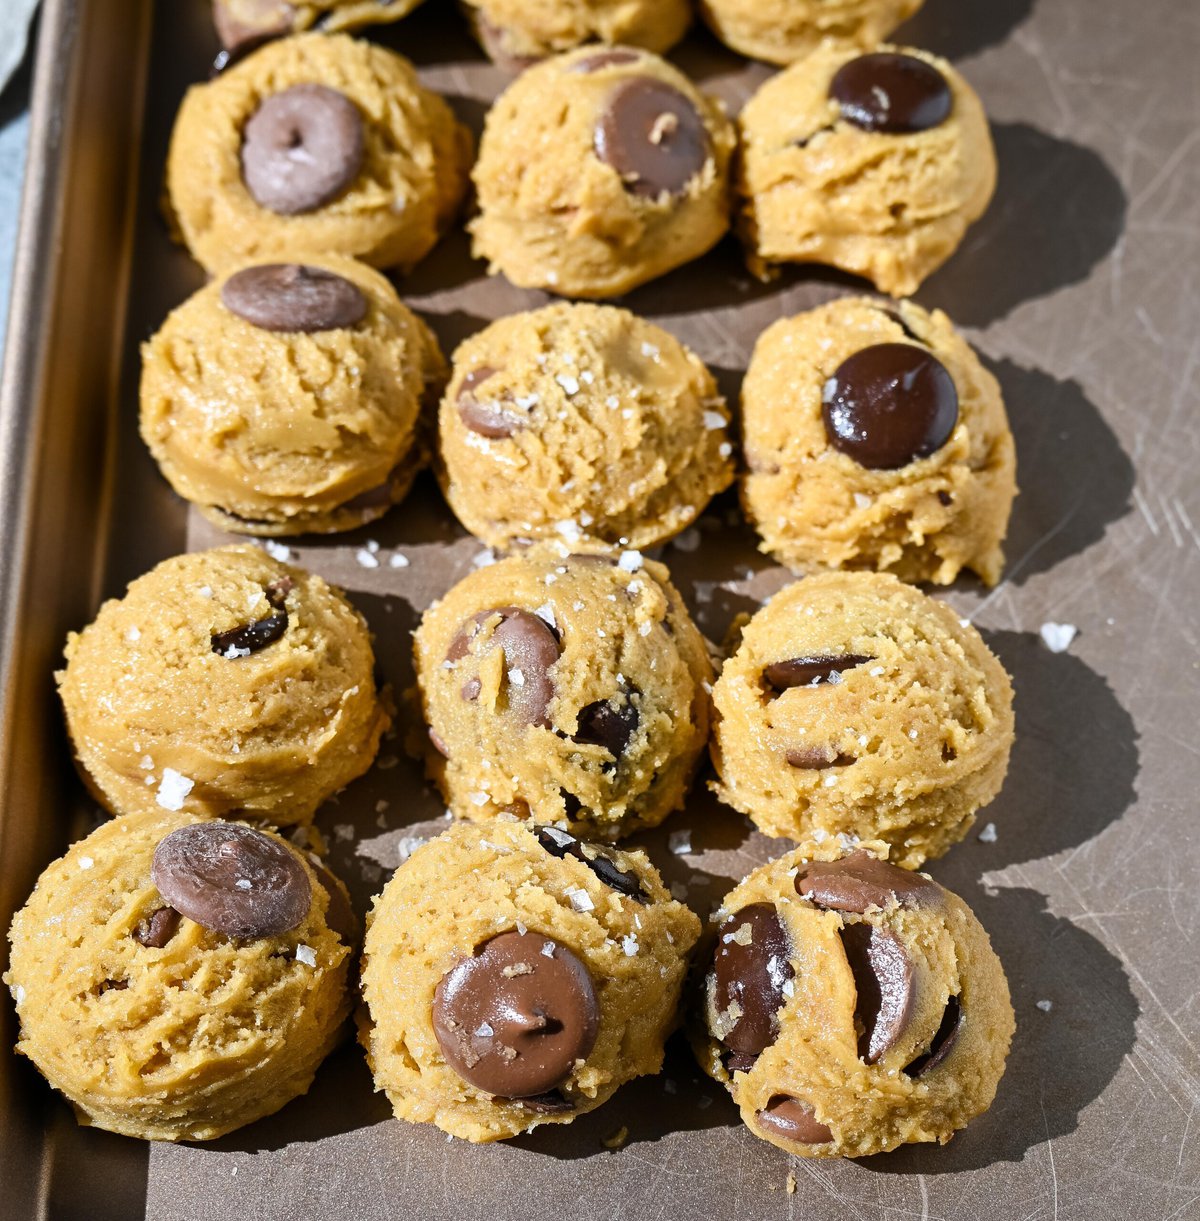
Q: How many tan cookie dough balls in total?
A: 15